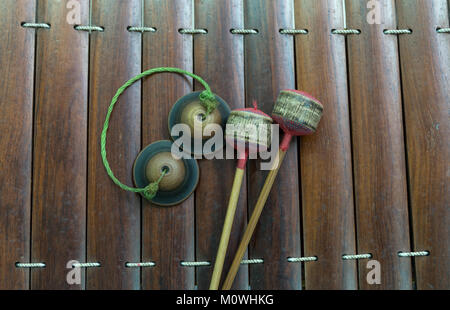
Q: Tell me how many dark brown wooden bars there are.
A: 9